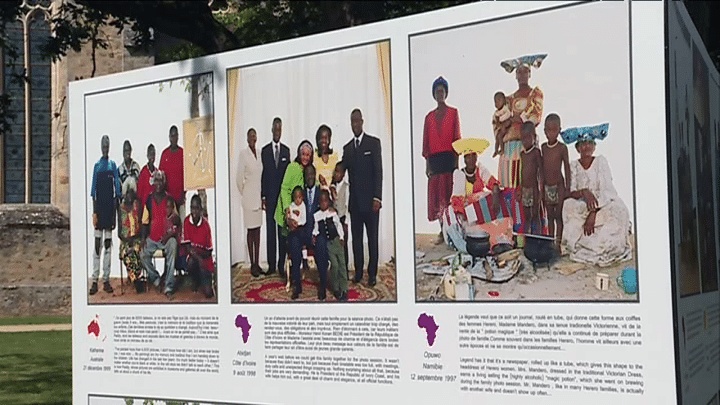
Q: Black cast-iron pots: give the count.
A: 2